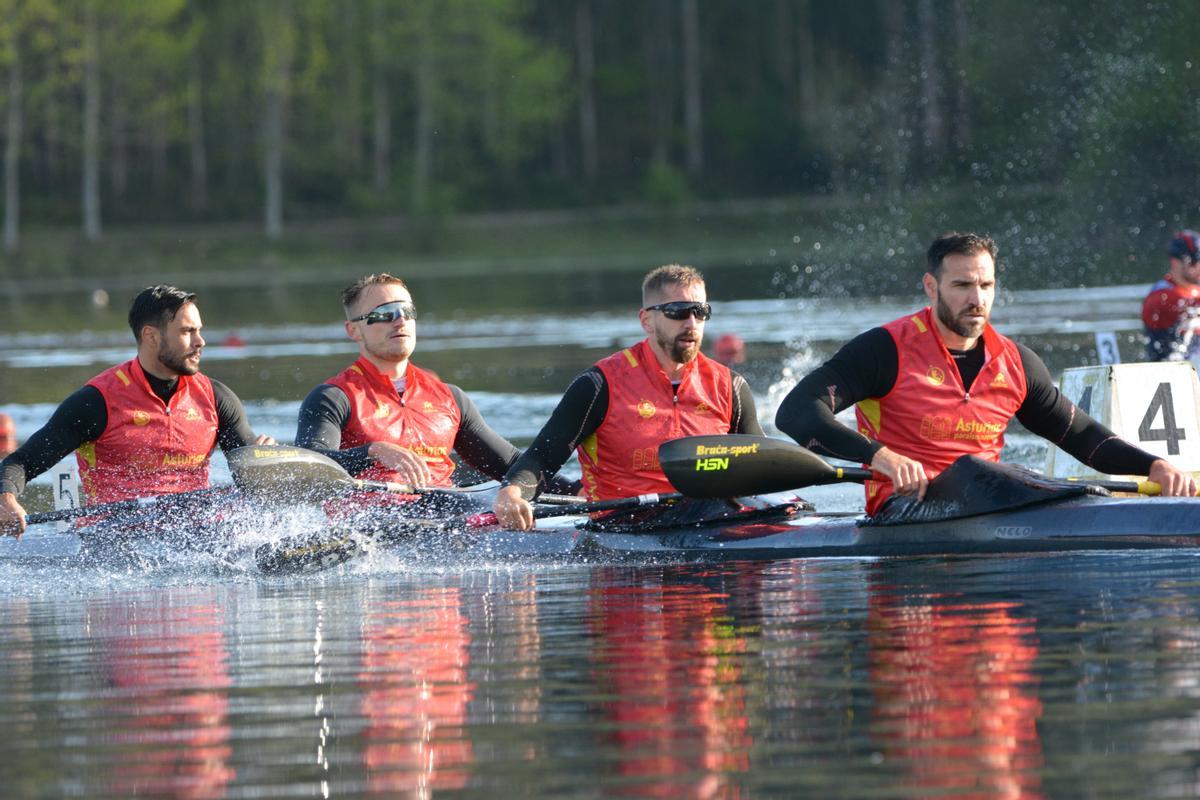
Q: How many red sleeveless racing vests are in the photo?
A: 4